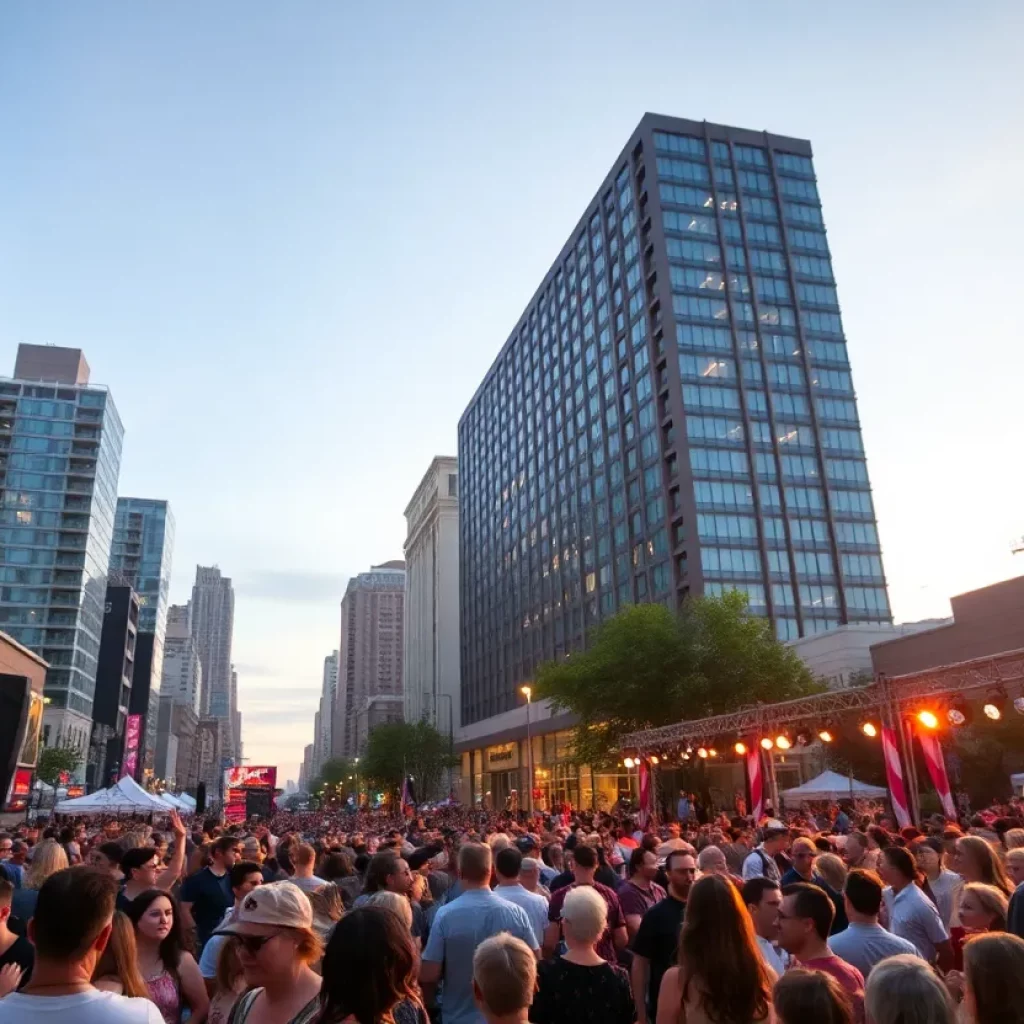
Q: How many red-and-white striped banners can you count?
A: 4